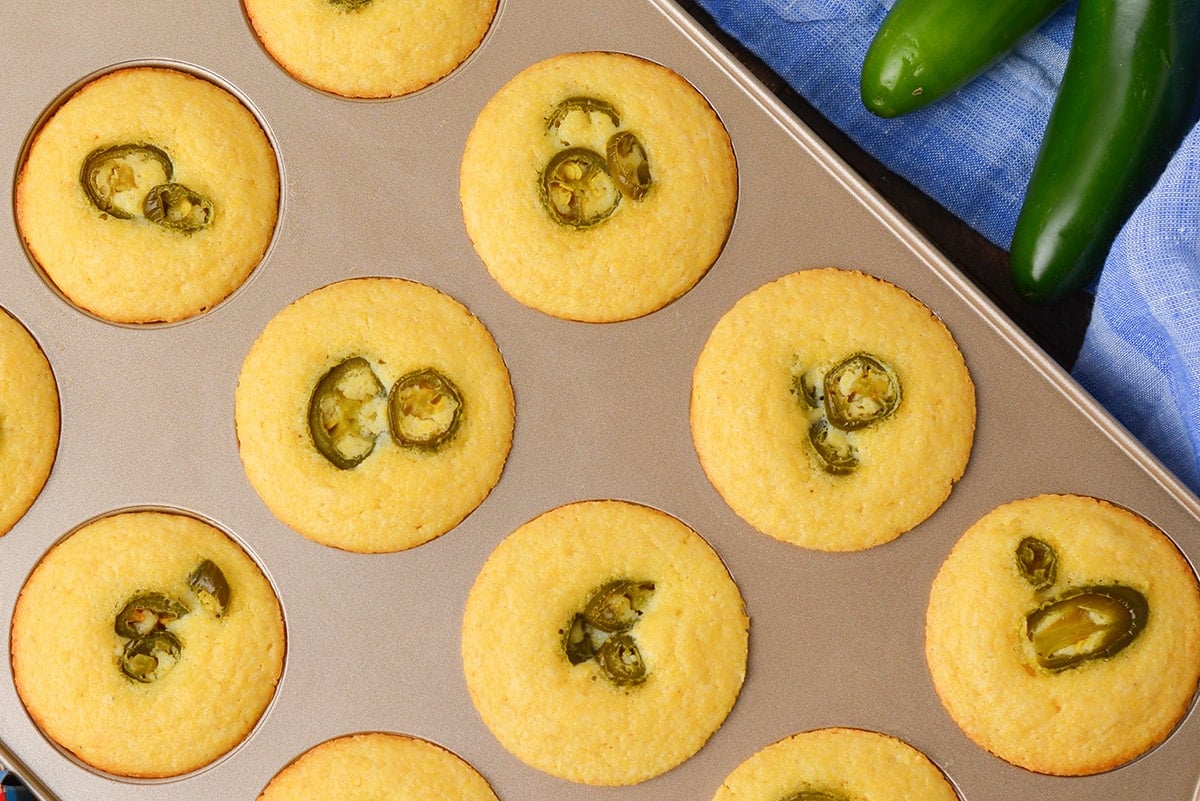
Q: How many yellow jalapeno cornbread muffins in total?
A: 11